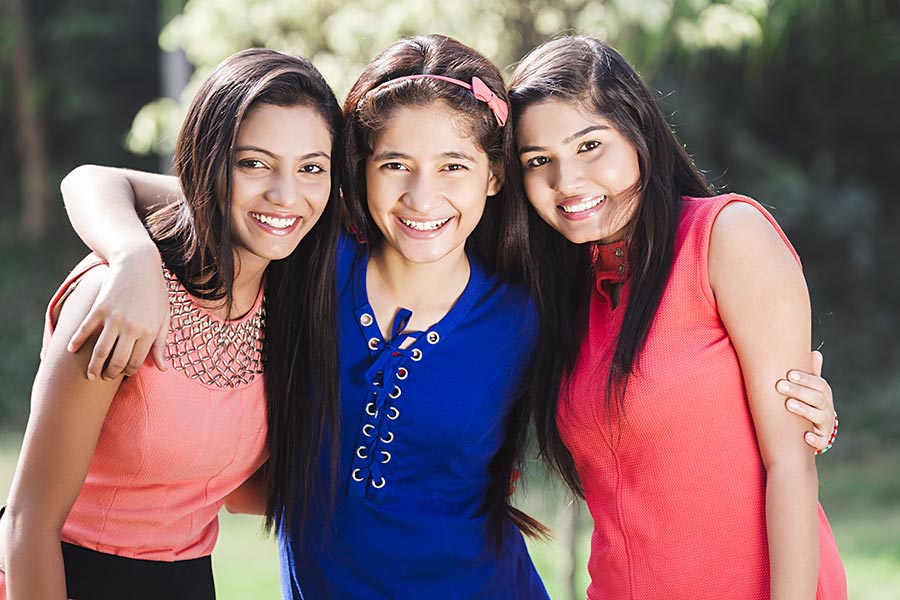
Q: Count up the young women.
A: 3